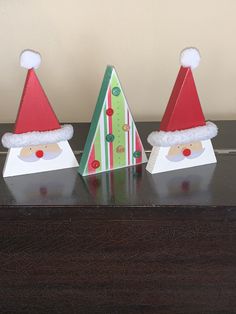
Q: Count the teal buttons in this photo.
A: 3